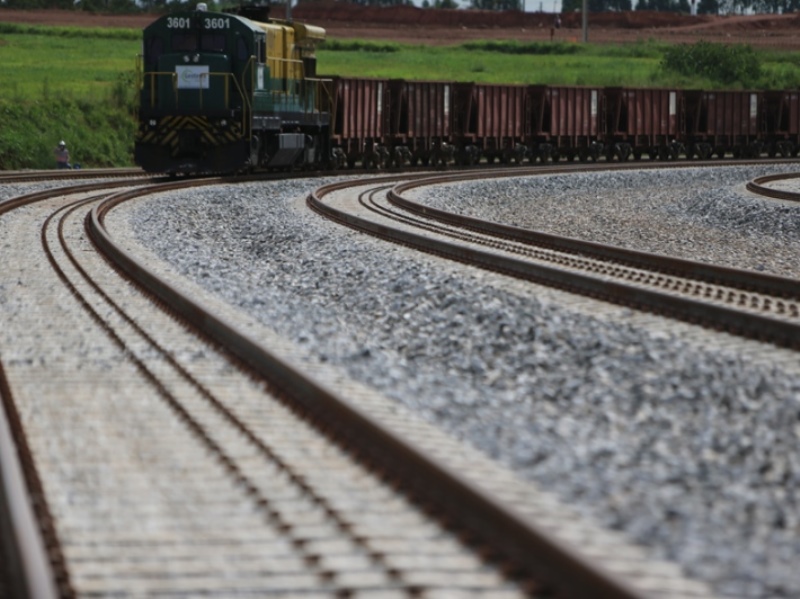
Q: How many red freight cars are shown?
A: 7